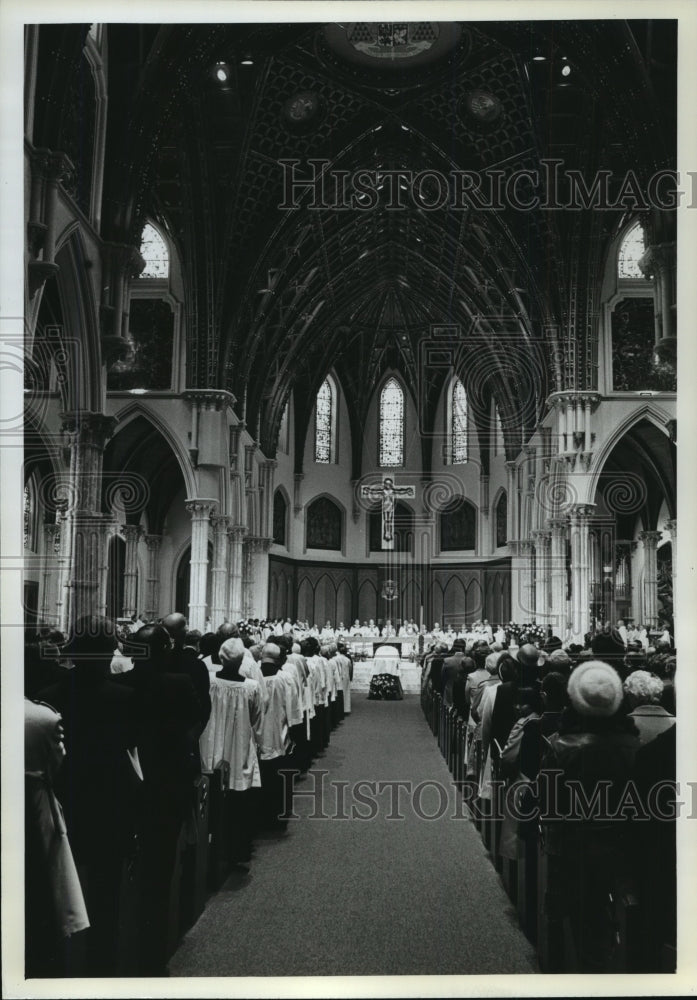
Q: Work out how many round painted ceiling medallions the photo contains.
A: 3